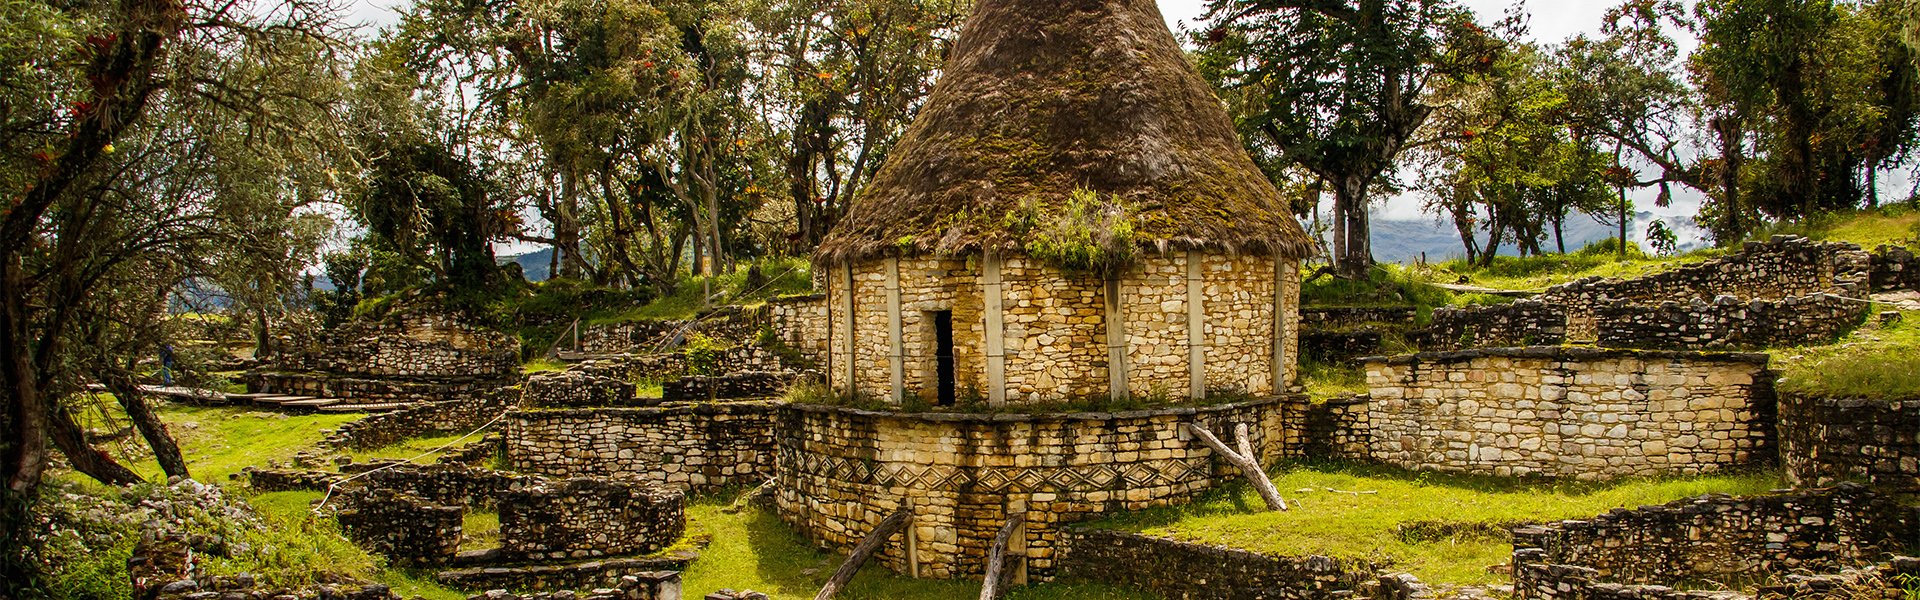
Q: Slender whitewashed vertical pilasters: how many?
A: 6